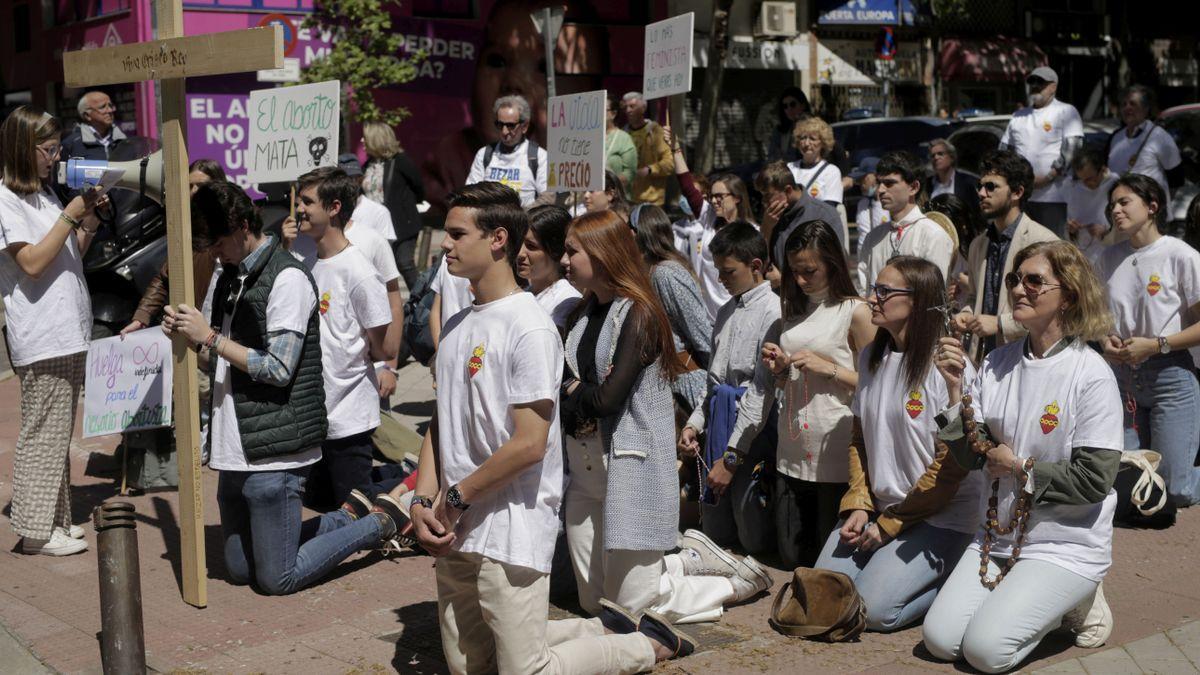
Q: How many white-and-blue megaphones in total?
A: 1